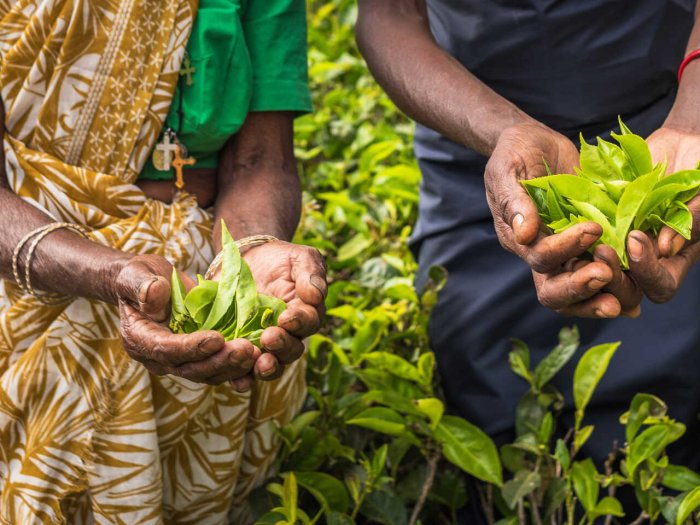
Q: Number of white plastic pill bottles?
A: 0